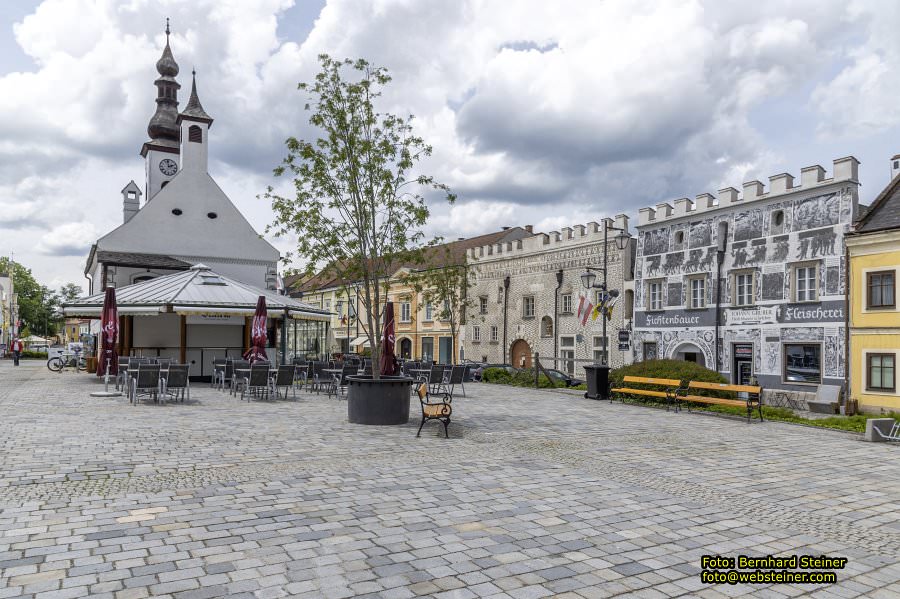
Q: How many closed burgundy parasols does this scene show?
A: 3